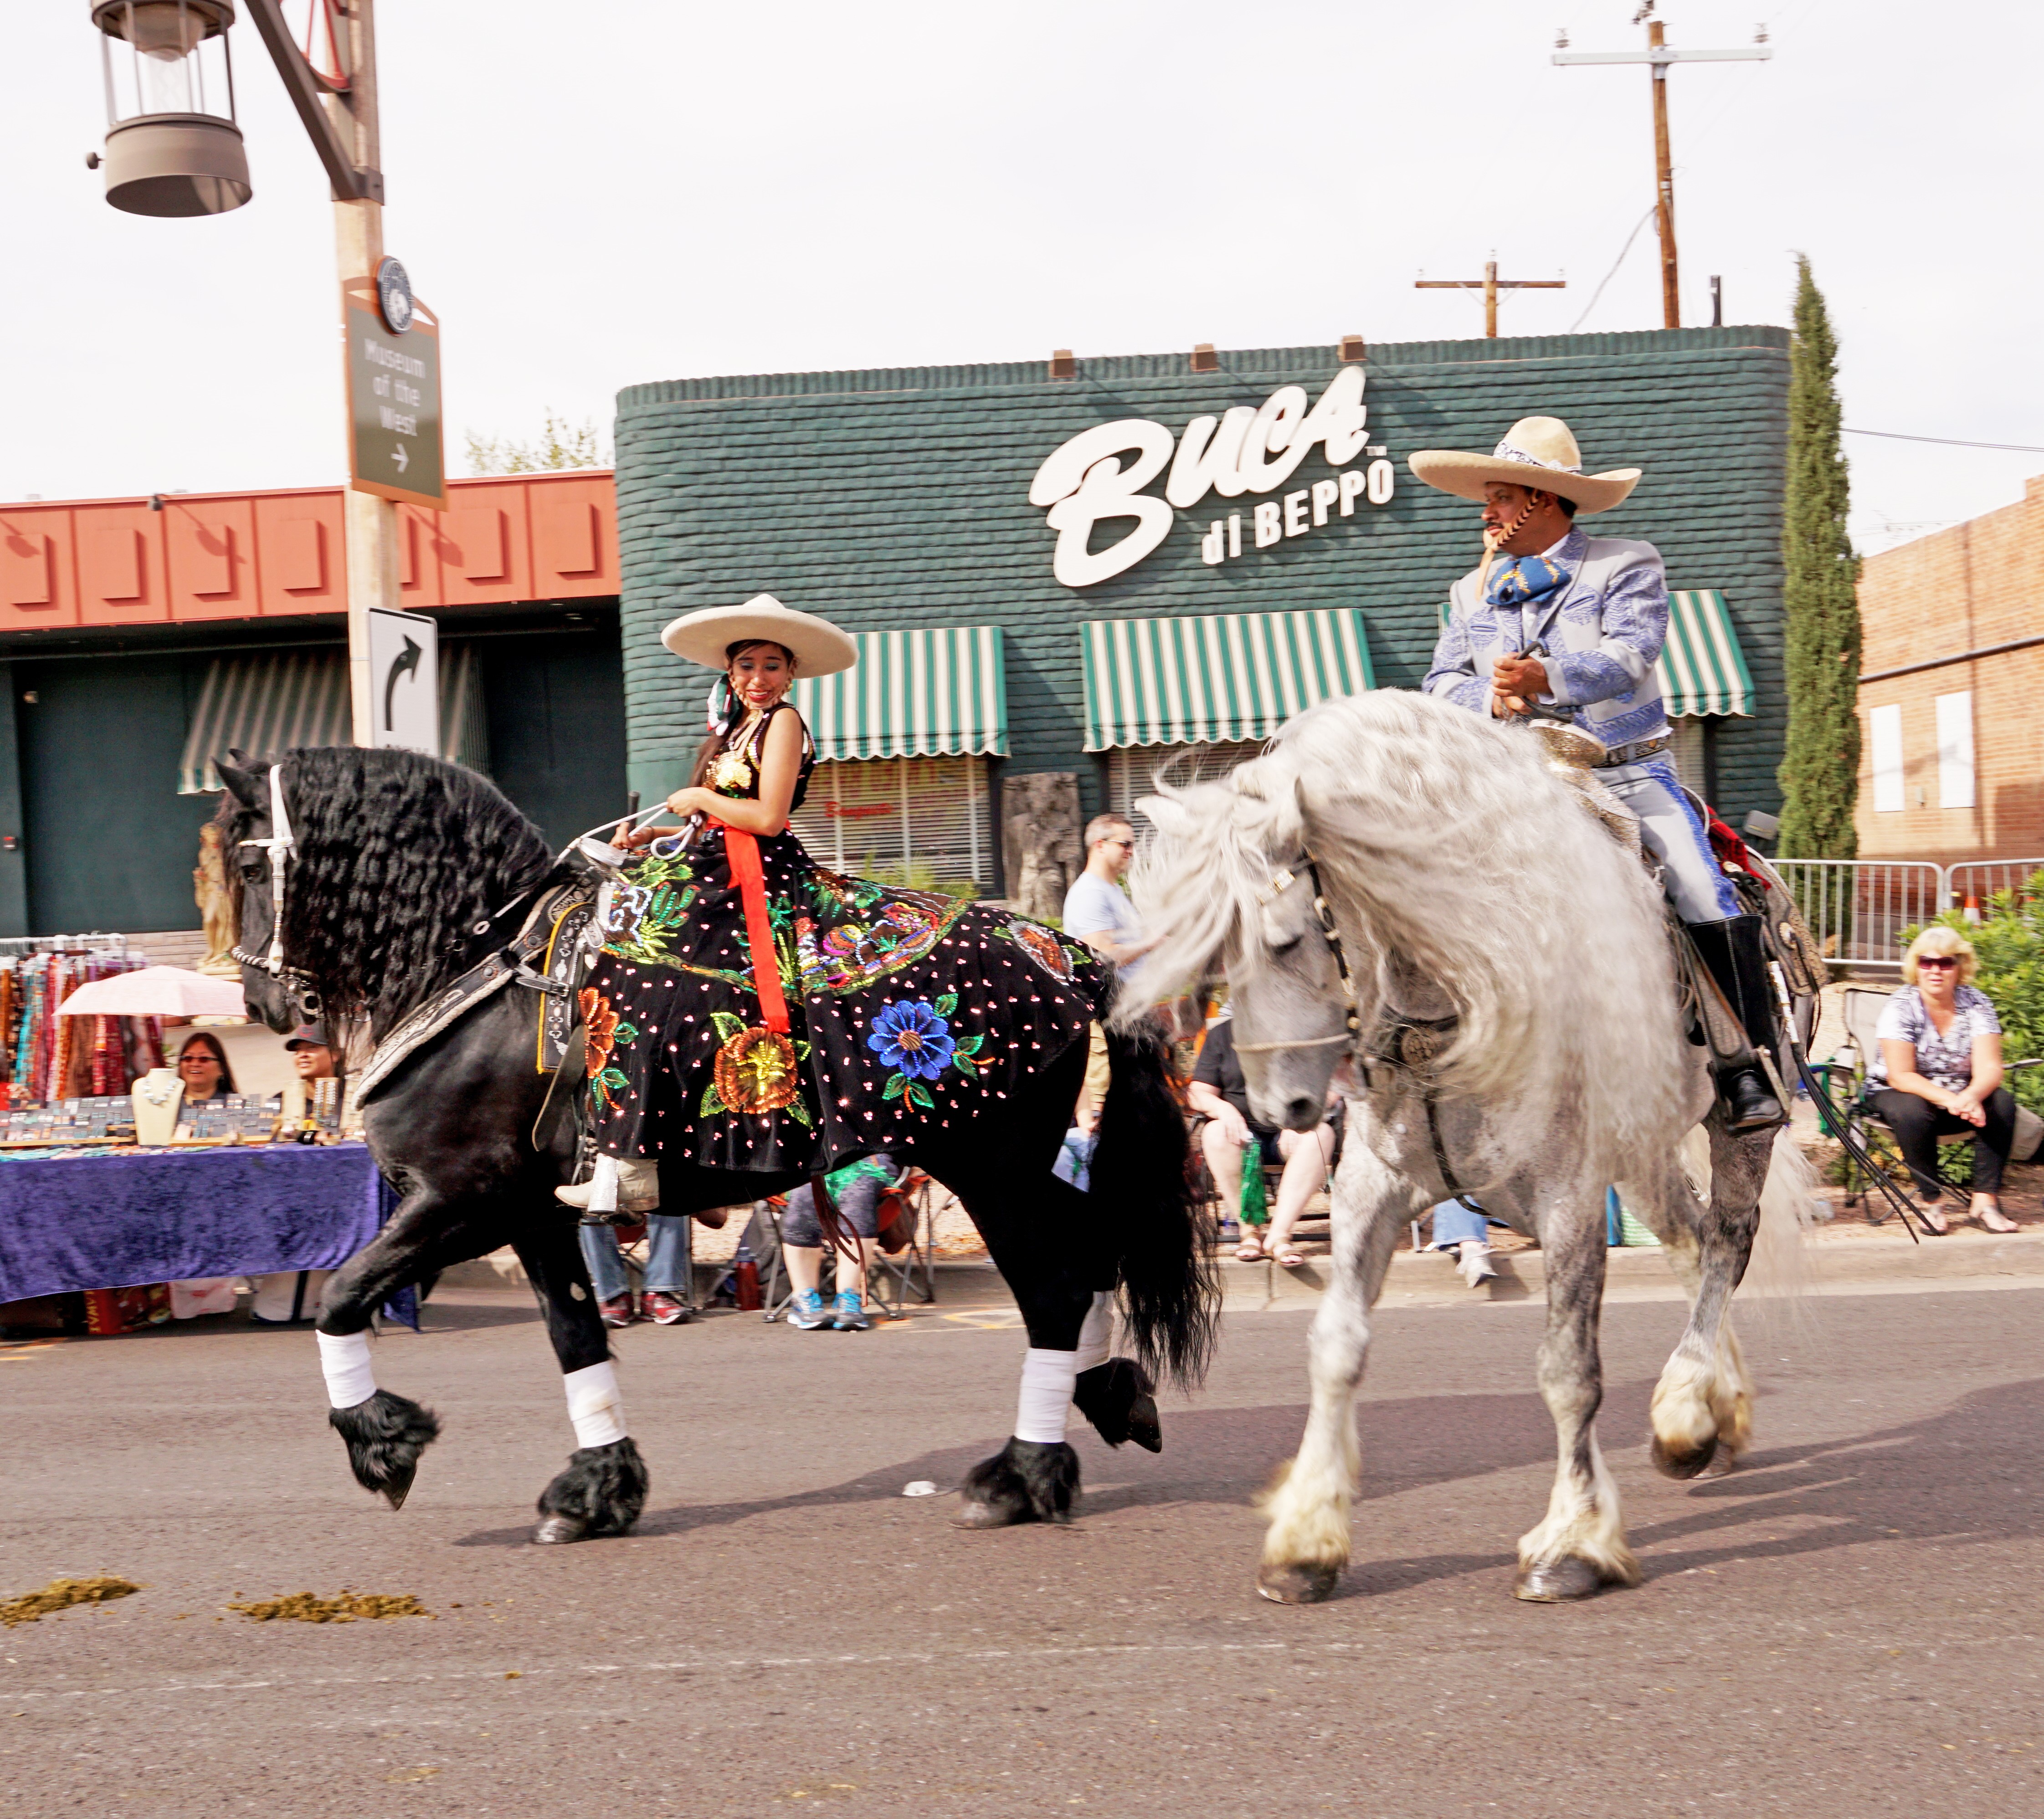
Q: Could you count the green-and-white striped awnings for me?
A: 4